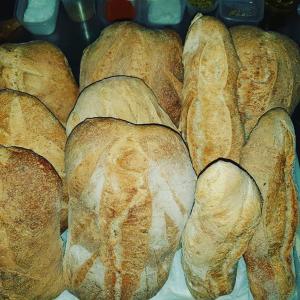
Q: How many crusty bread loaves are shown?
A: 10